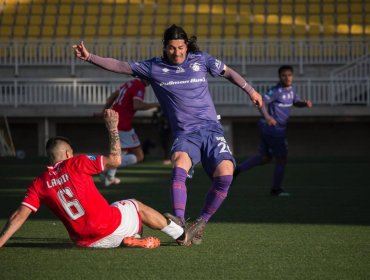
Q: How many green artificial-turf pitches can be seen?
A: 1